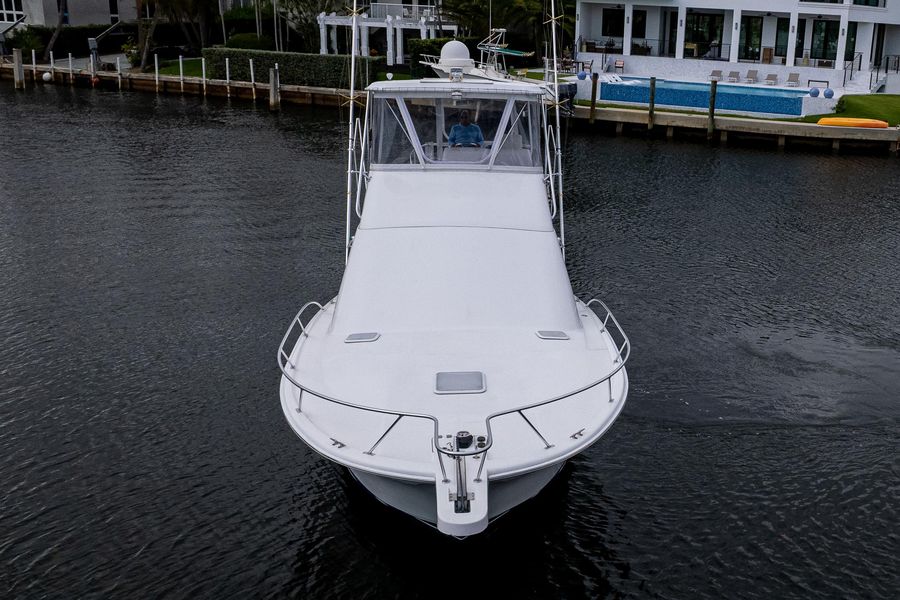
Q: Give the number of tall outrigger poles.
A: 2